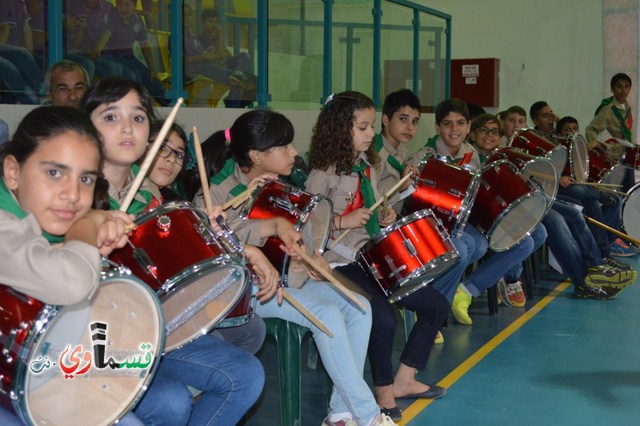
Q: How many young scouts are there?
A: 12